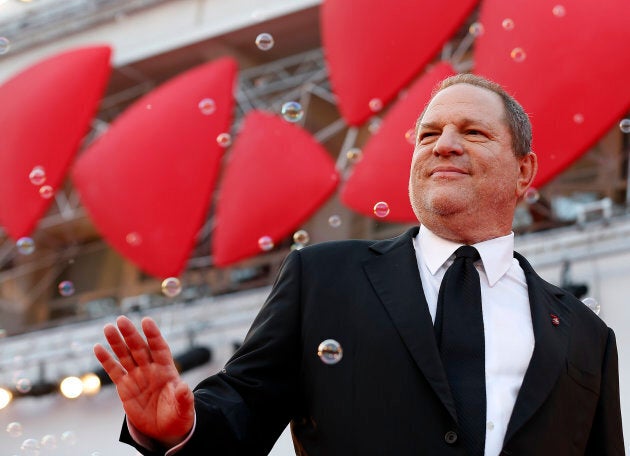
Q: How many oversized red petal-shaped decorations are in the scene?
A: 6